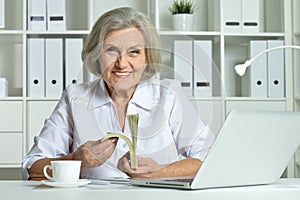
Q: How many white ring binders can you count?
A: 11